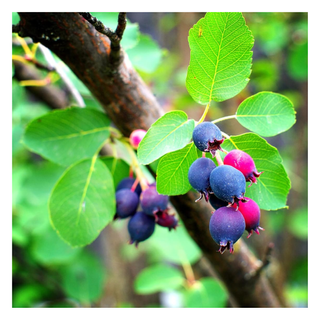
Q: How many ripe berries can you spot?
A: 9